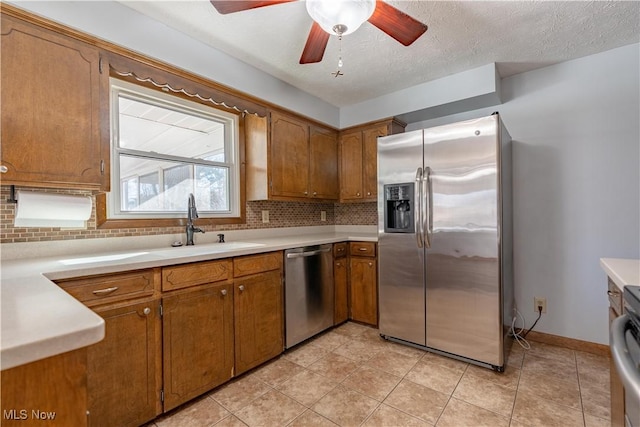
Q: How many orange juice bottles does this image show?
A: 0